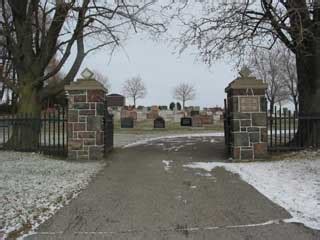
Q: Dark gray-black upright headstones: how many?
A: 3